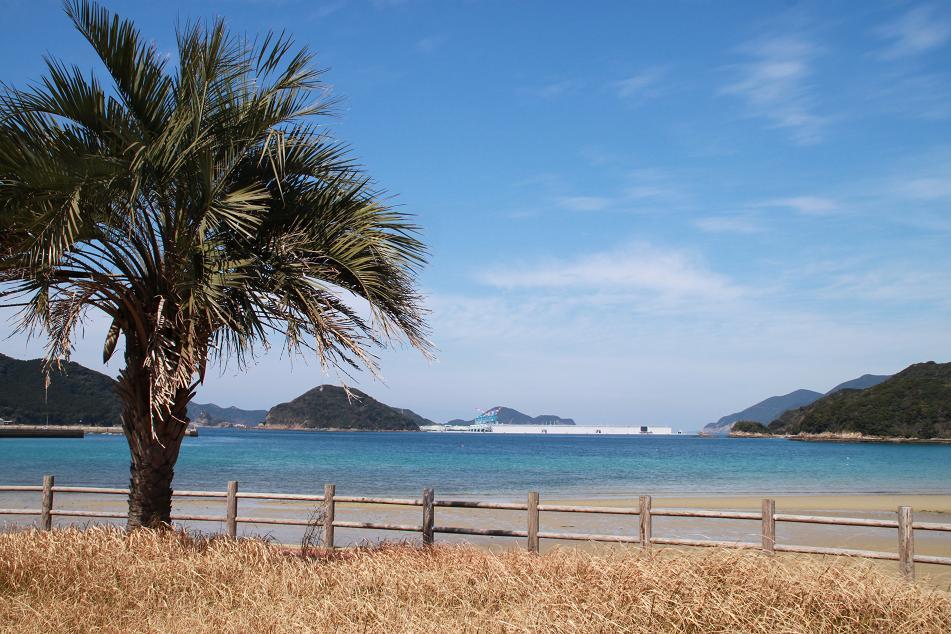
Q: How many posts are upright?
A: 8